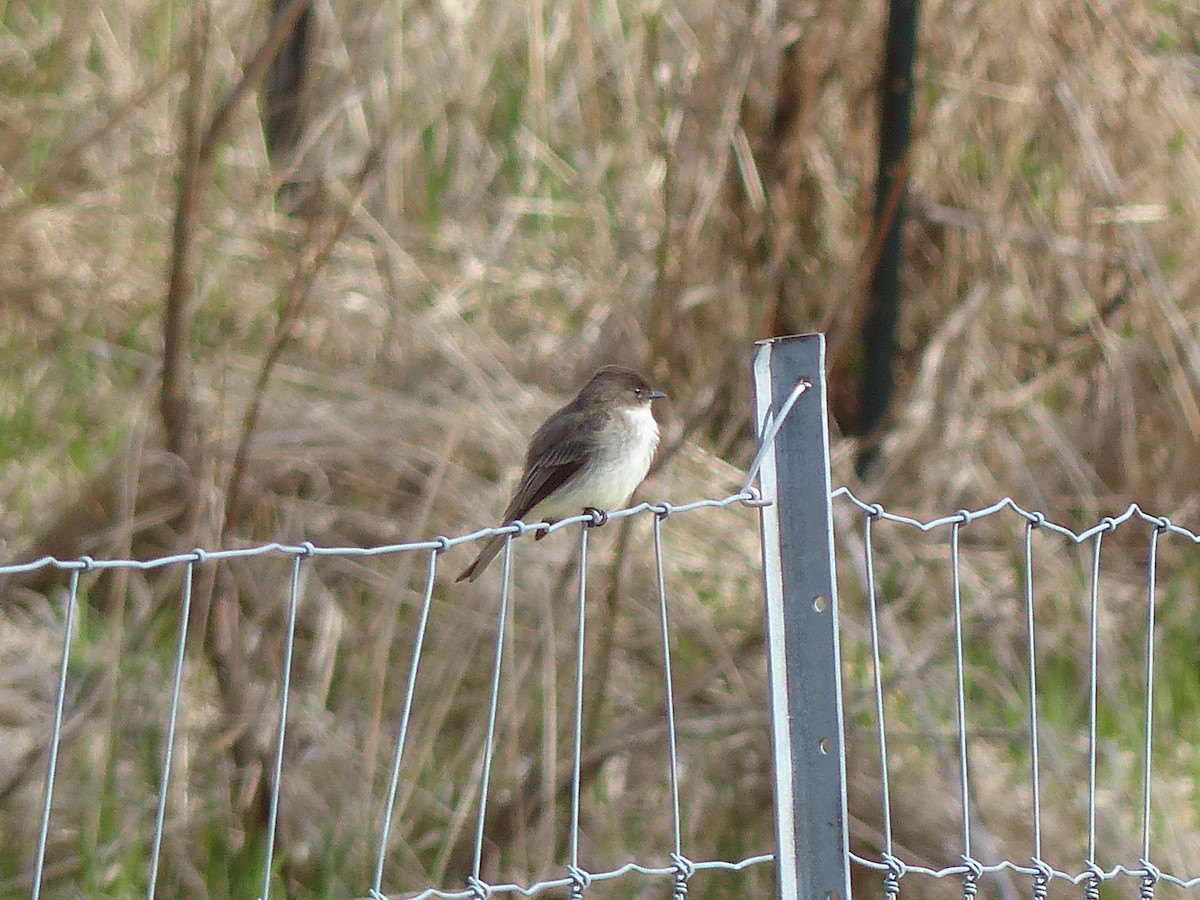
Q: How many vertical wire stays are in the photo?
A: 12